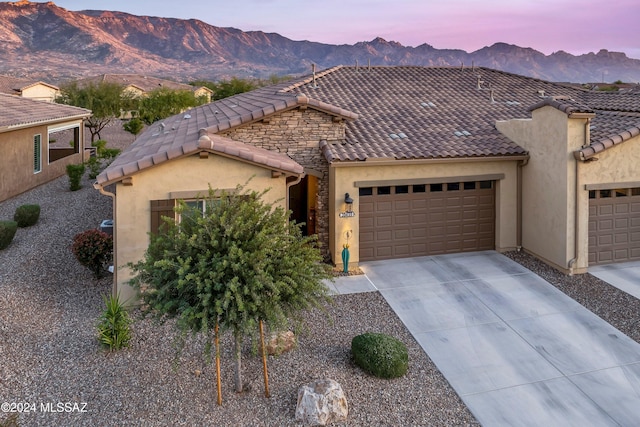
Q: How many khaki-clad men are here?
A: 0